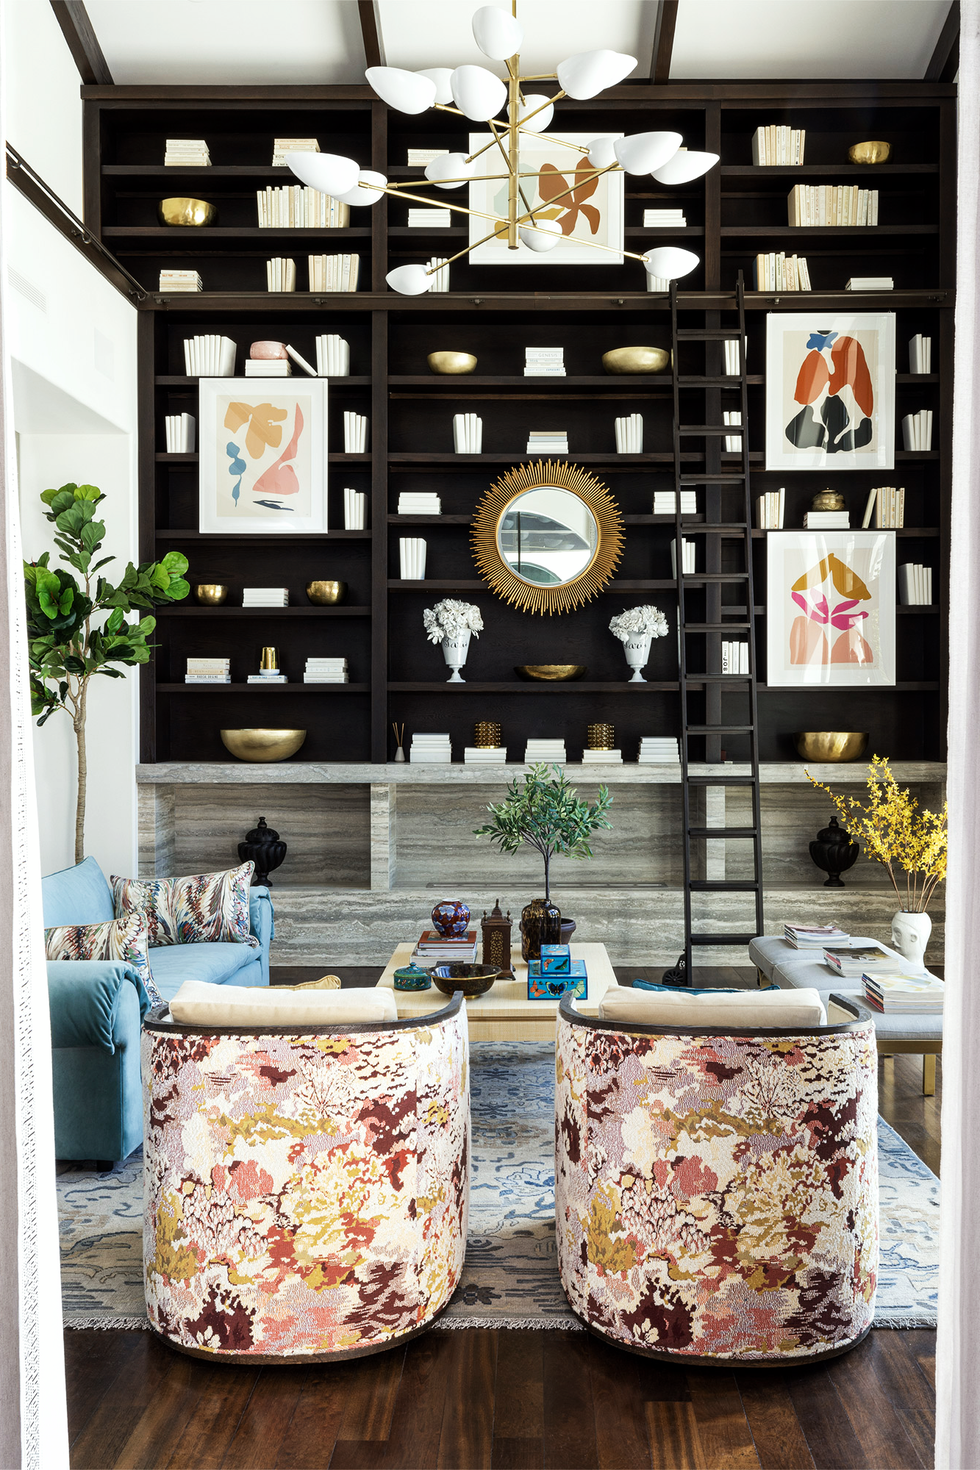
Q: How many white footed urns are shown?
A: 2